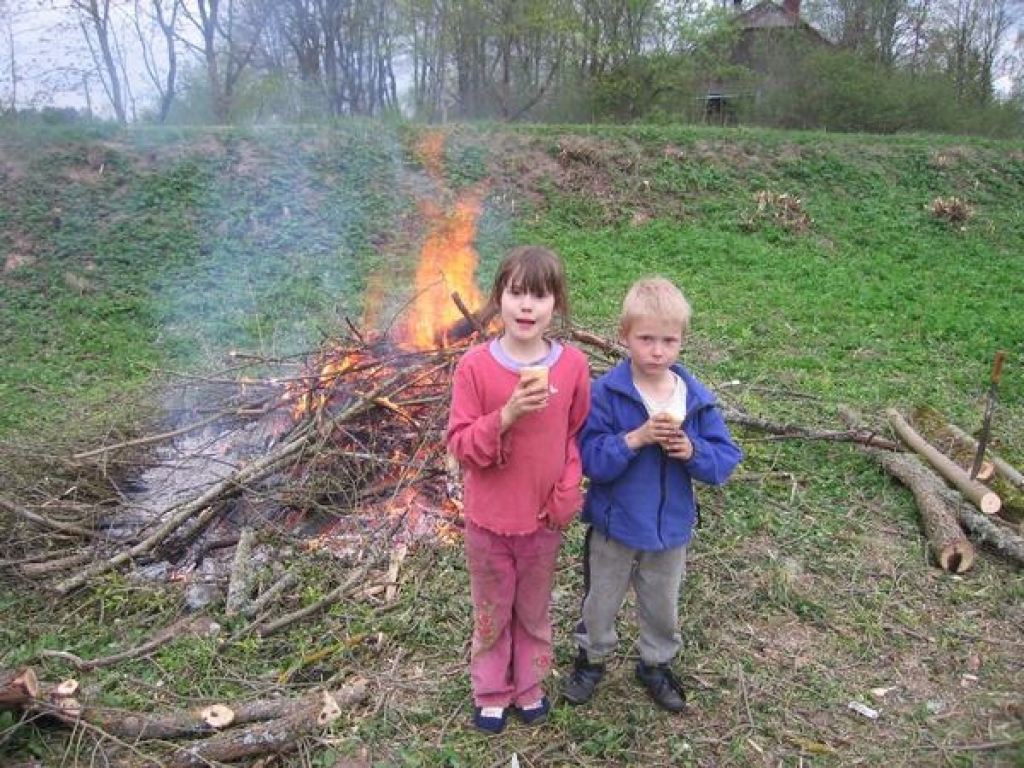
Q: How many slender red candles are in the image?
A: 0